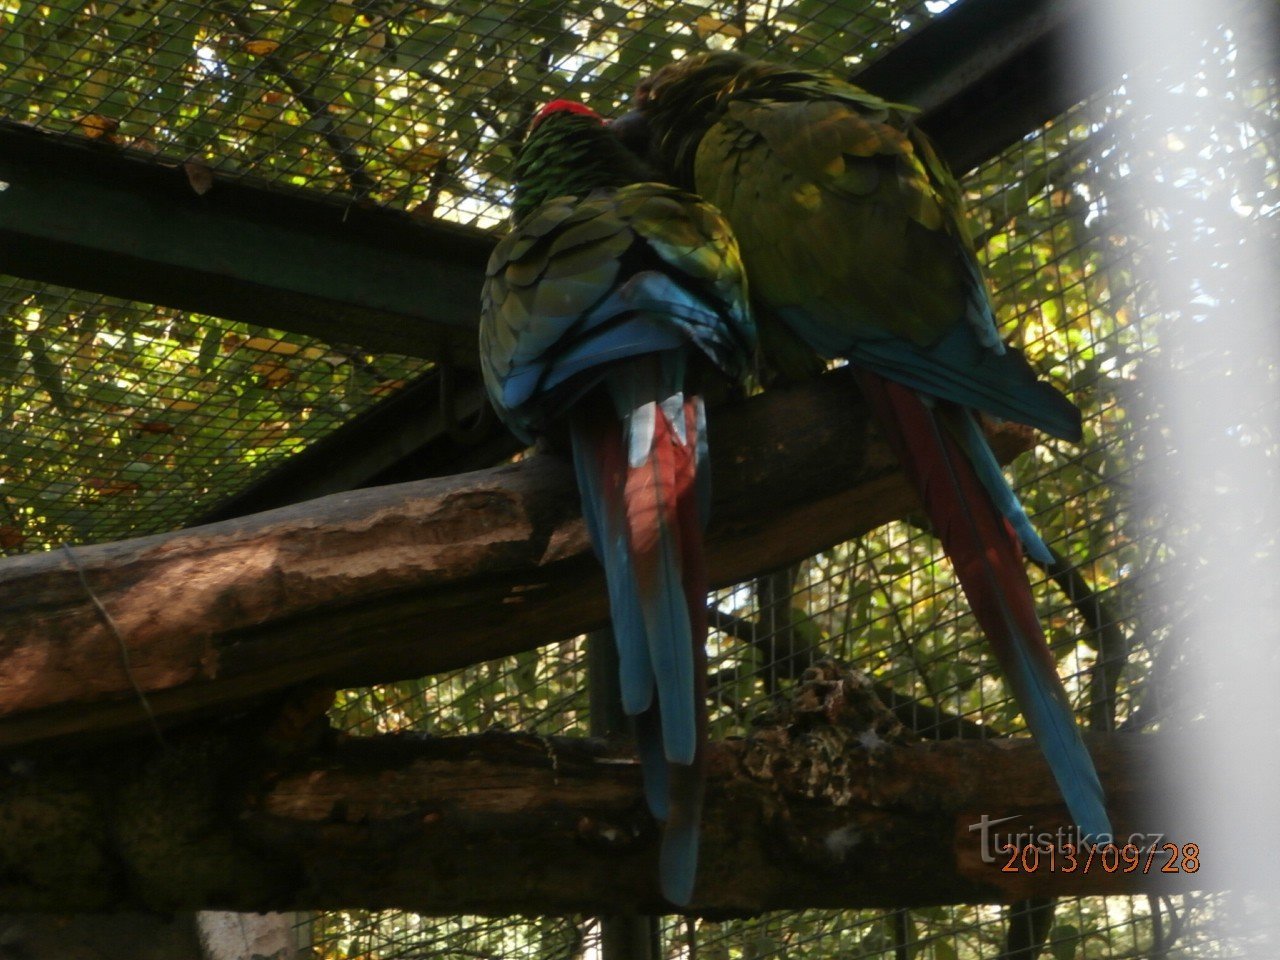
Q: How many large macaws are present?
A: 2